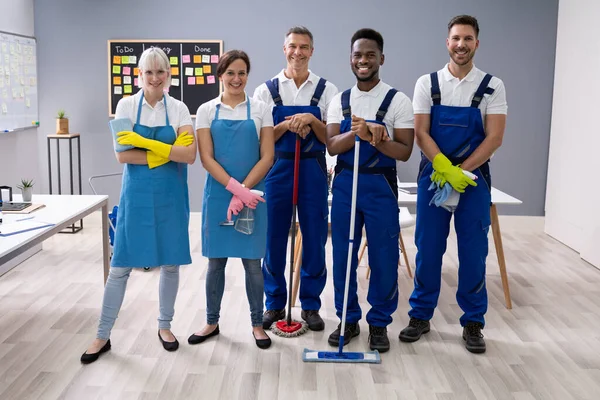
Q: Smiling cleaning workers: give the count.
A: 5